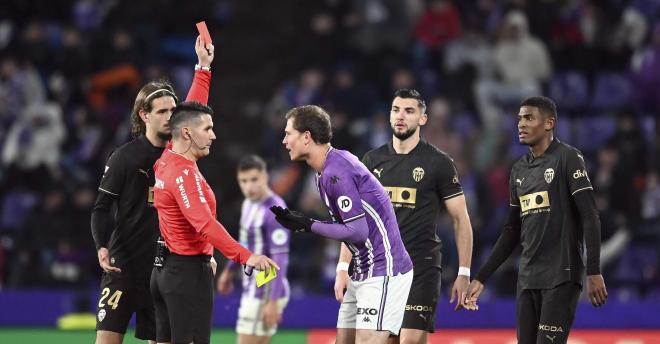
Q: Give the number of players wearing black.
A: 3